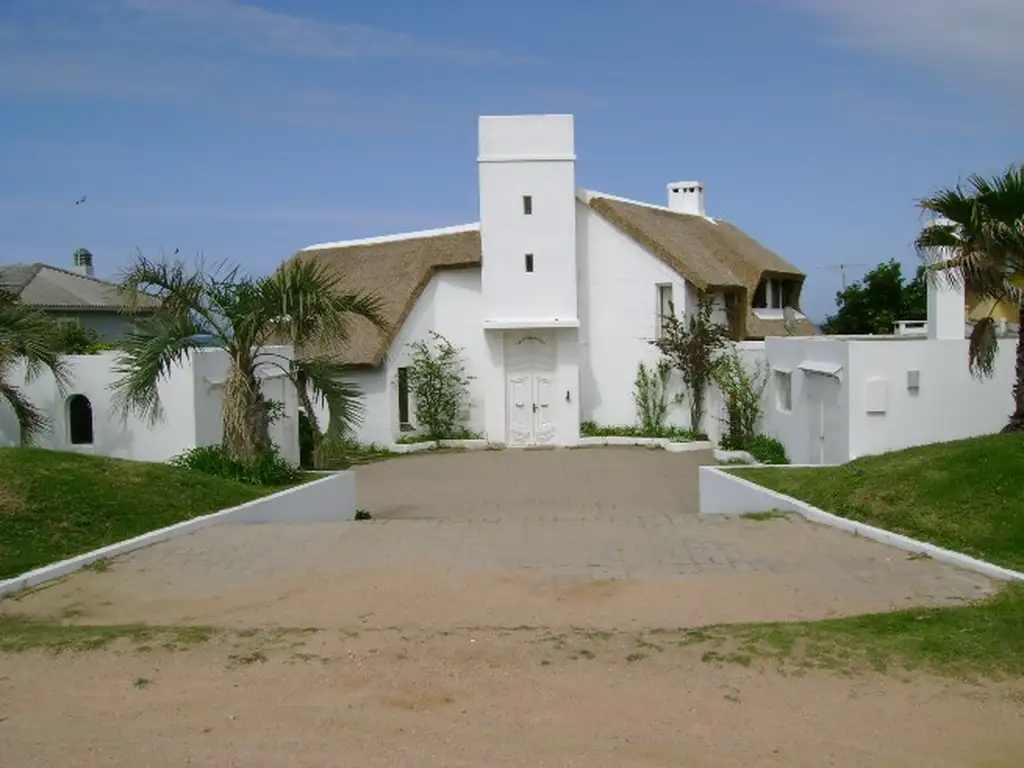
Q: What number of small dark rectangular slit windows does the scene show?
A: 2